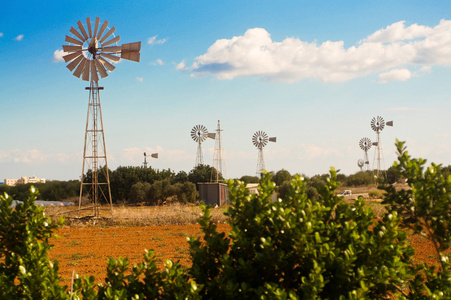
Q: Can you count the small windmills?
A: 6